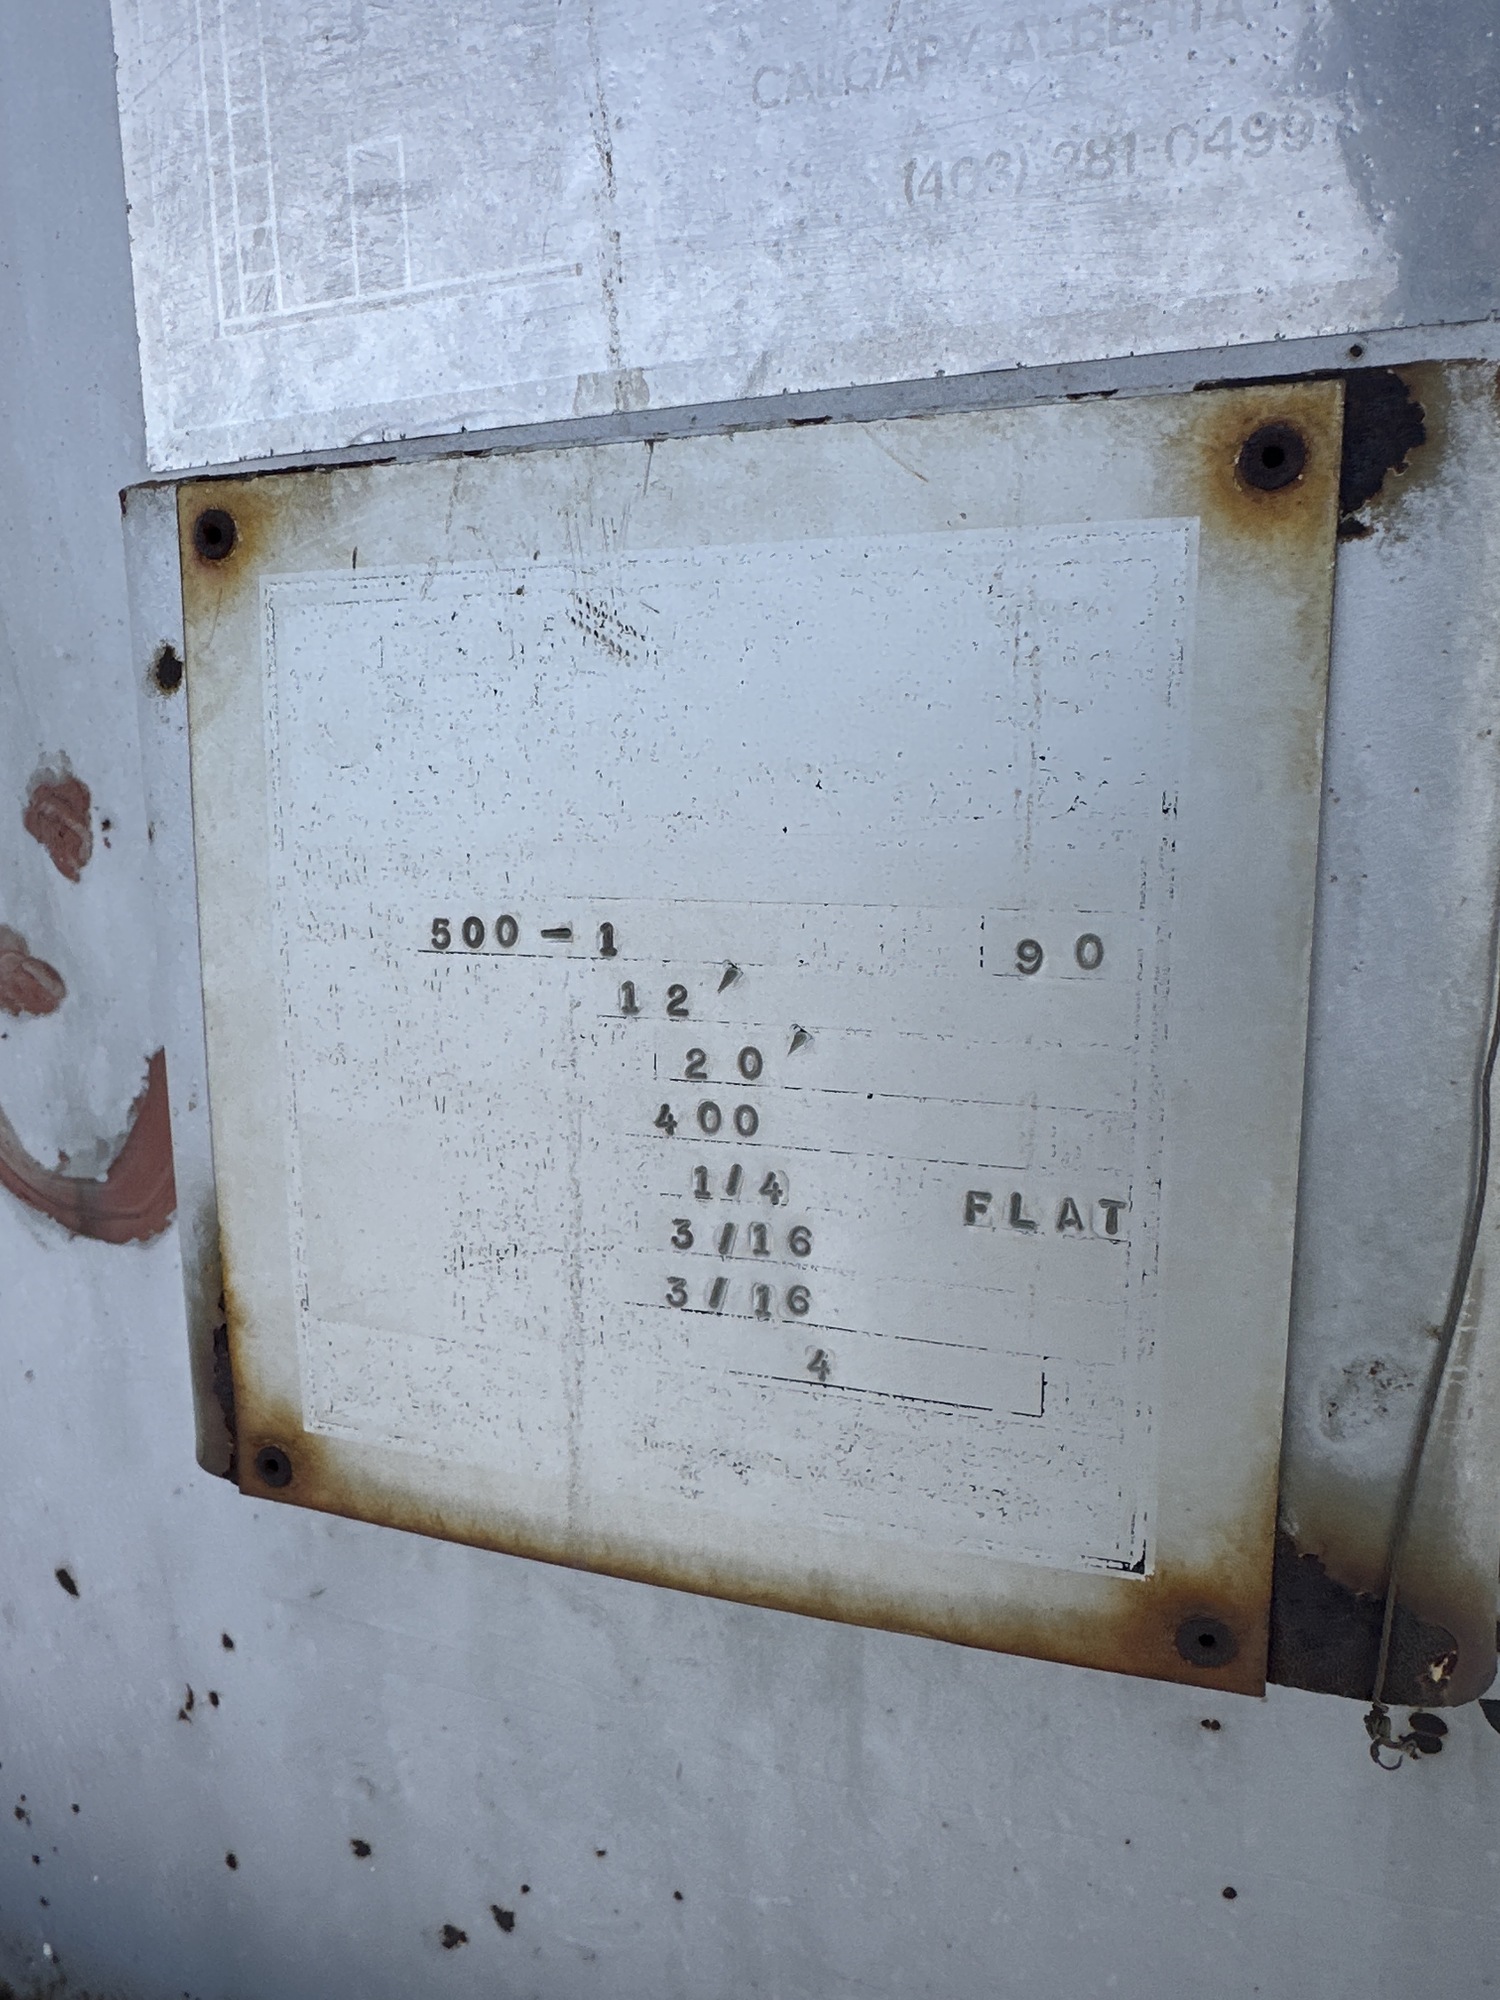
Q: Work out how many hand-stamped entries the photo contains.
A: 10